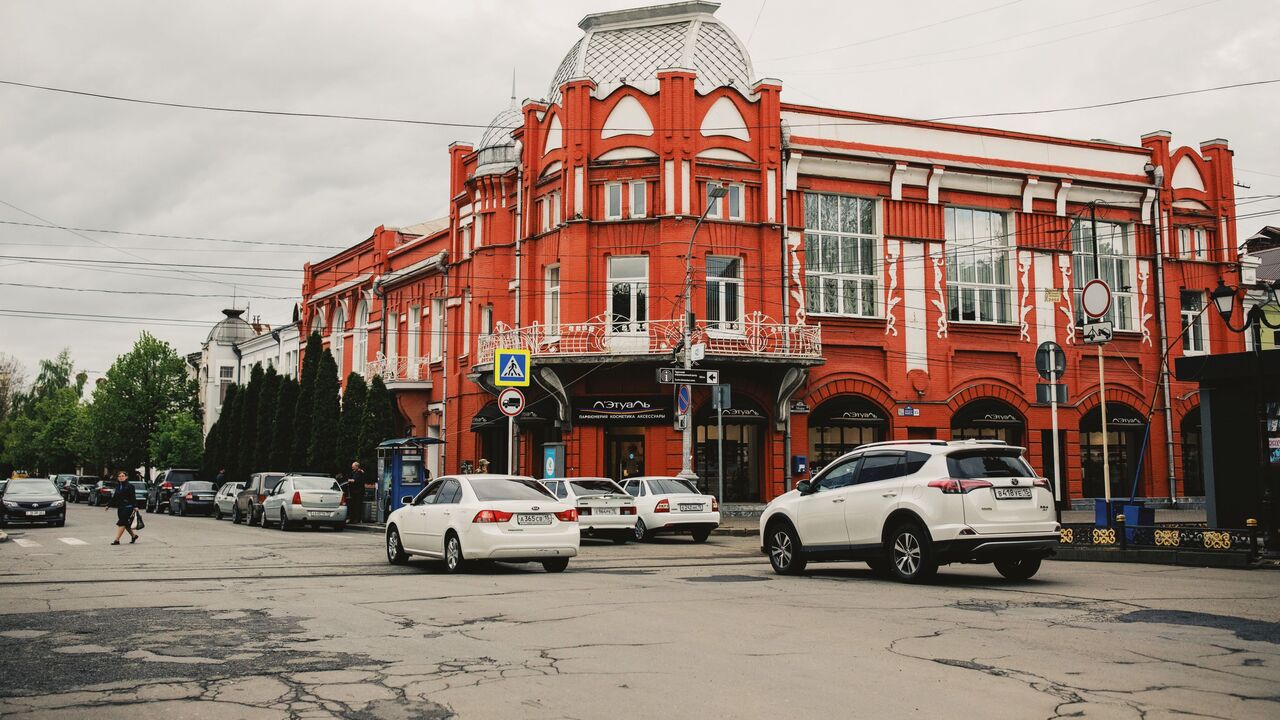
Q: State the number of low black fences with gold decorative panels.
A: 1